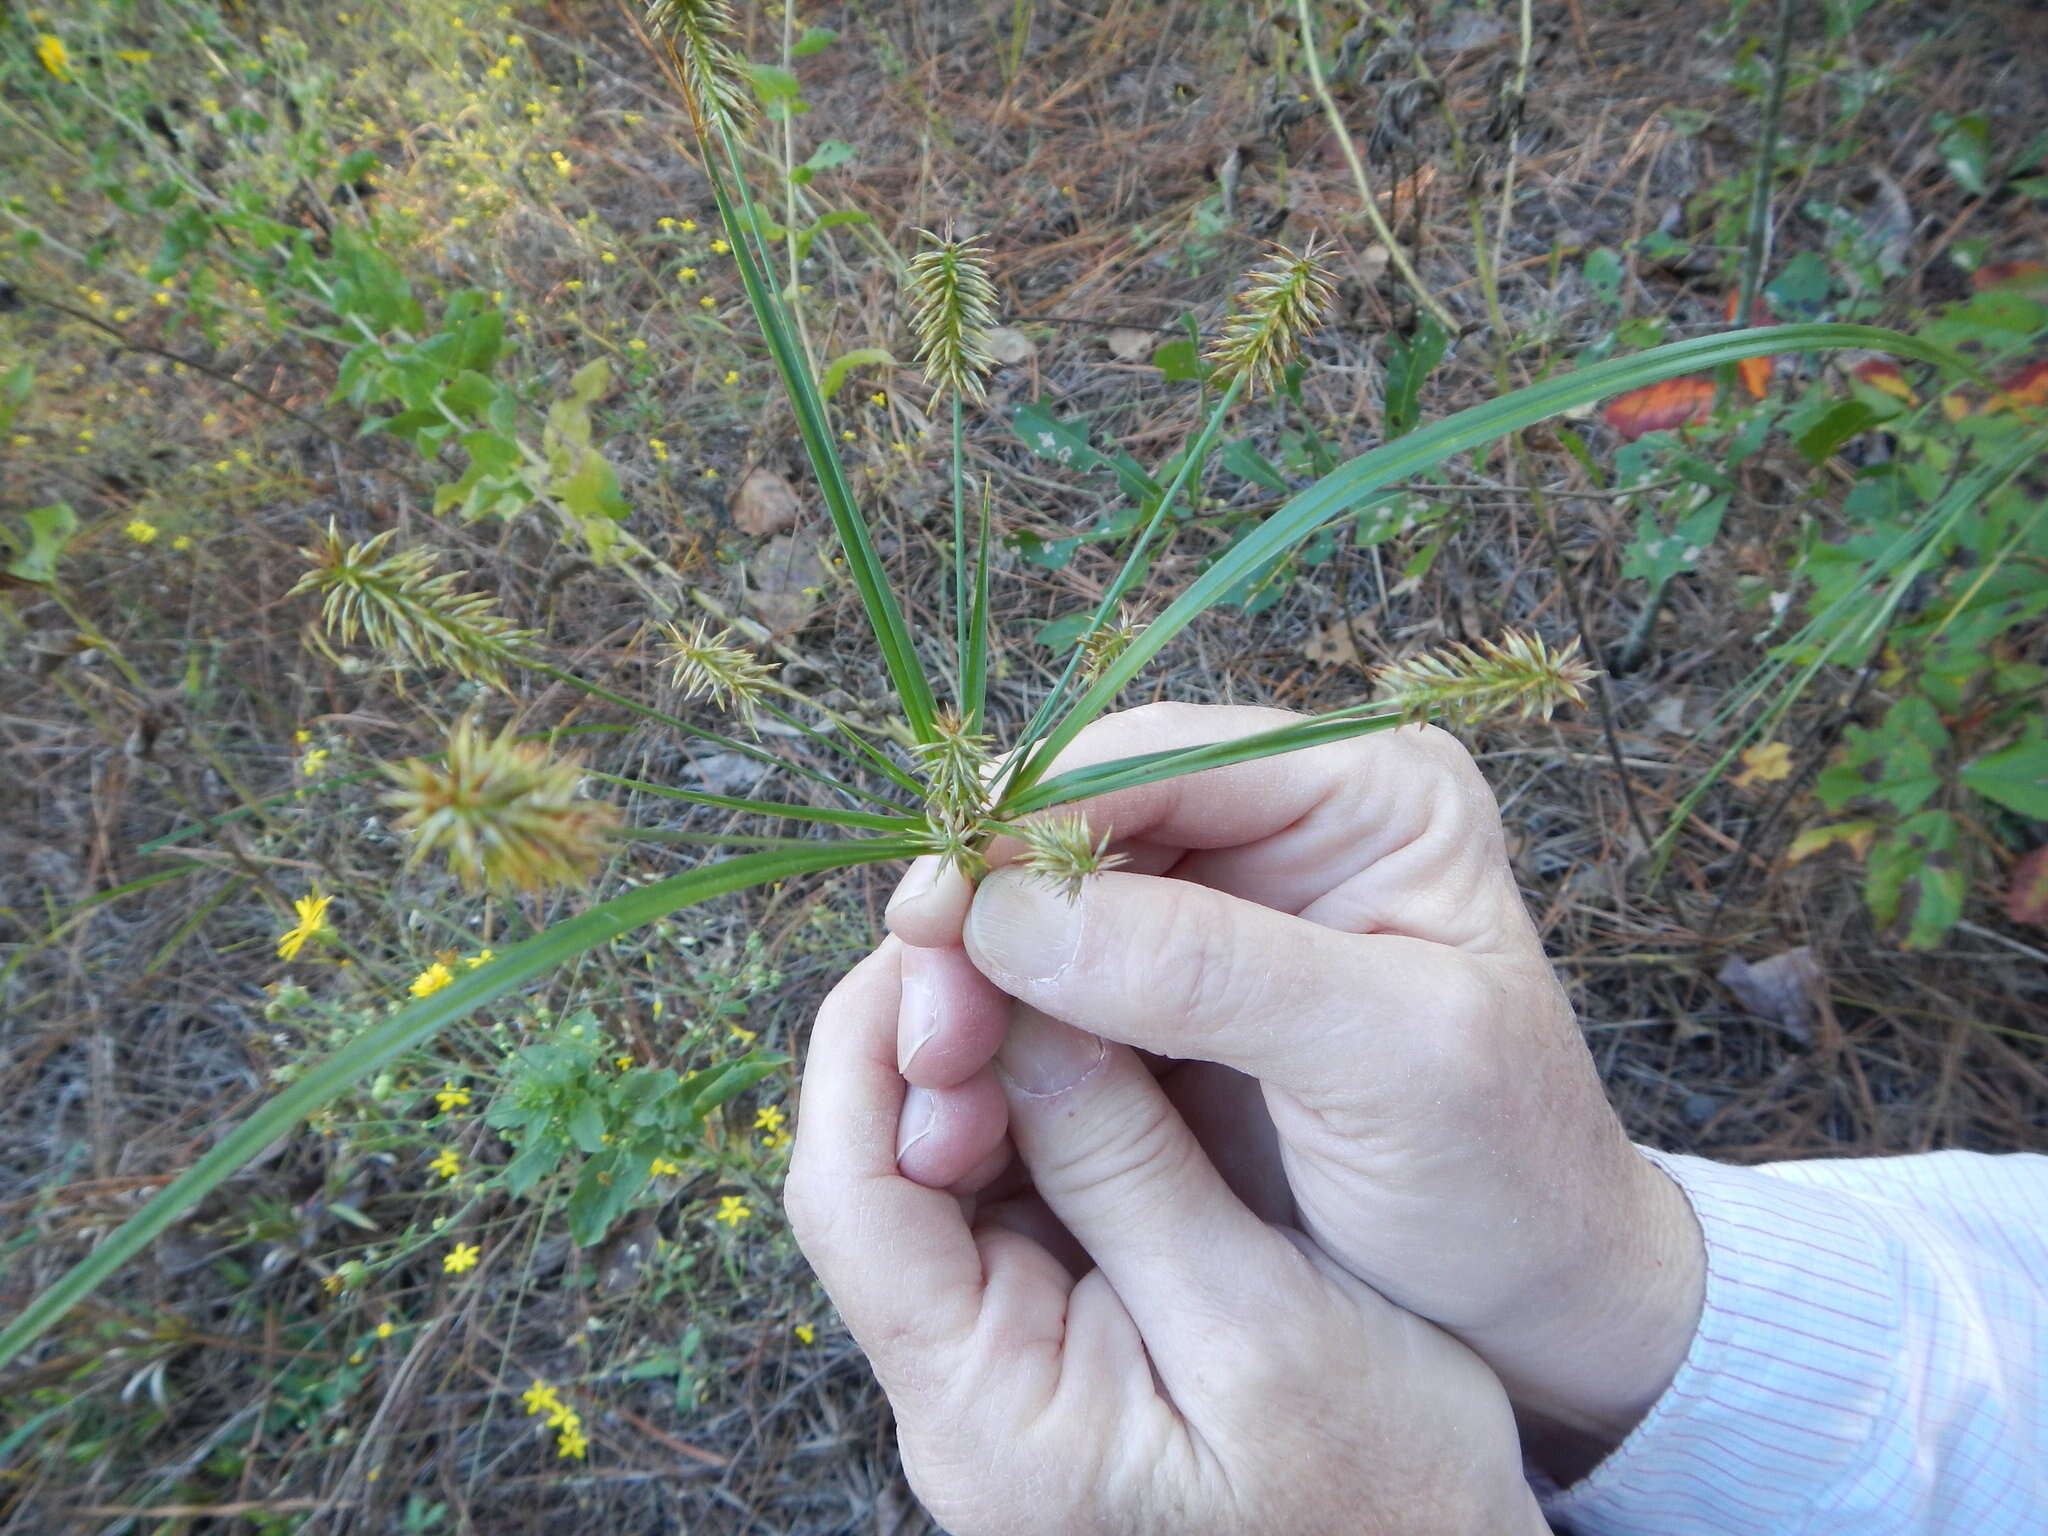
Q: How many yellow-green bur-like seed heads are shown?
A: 11